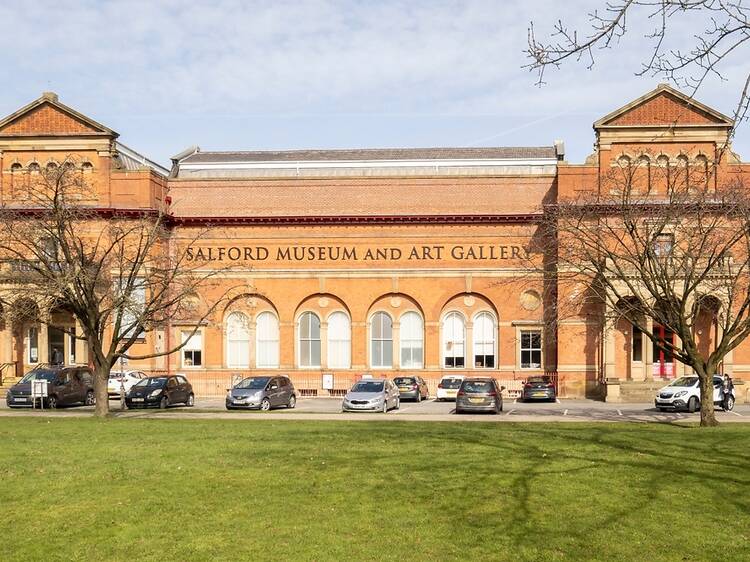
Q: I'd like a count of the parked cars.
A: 10